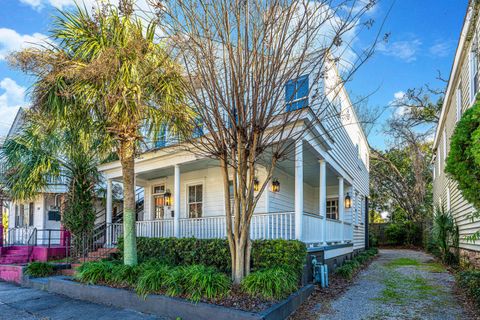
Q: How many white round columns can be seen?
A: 5